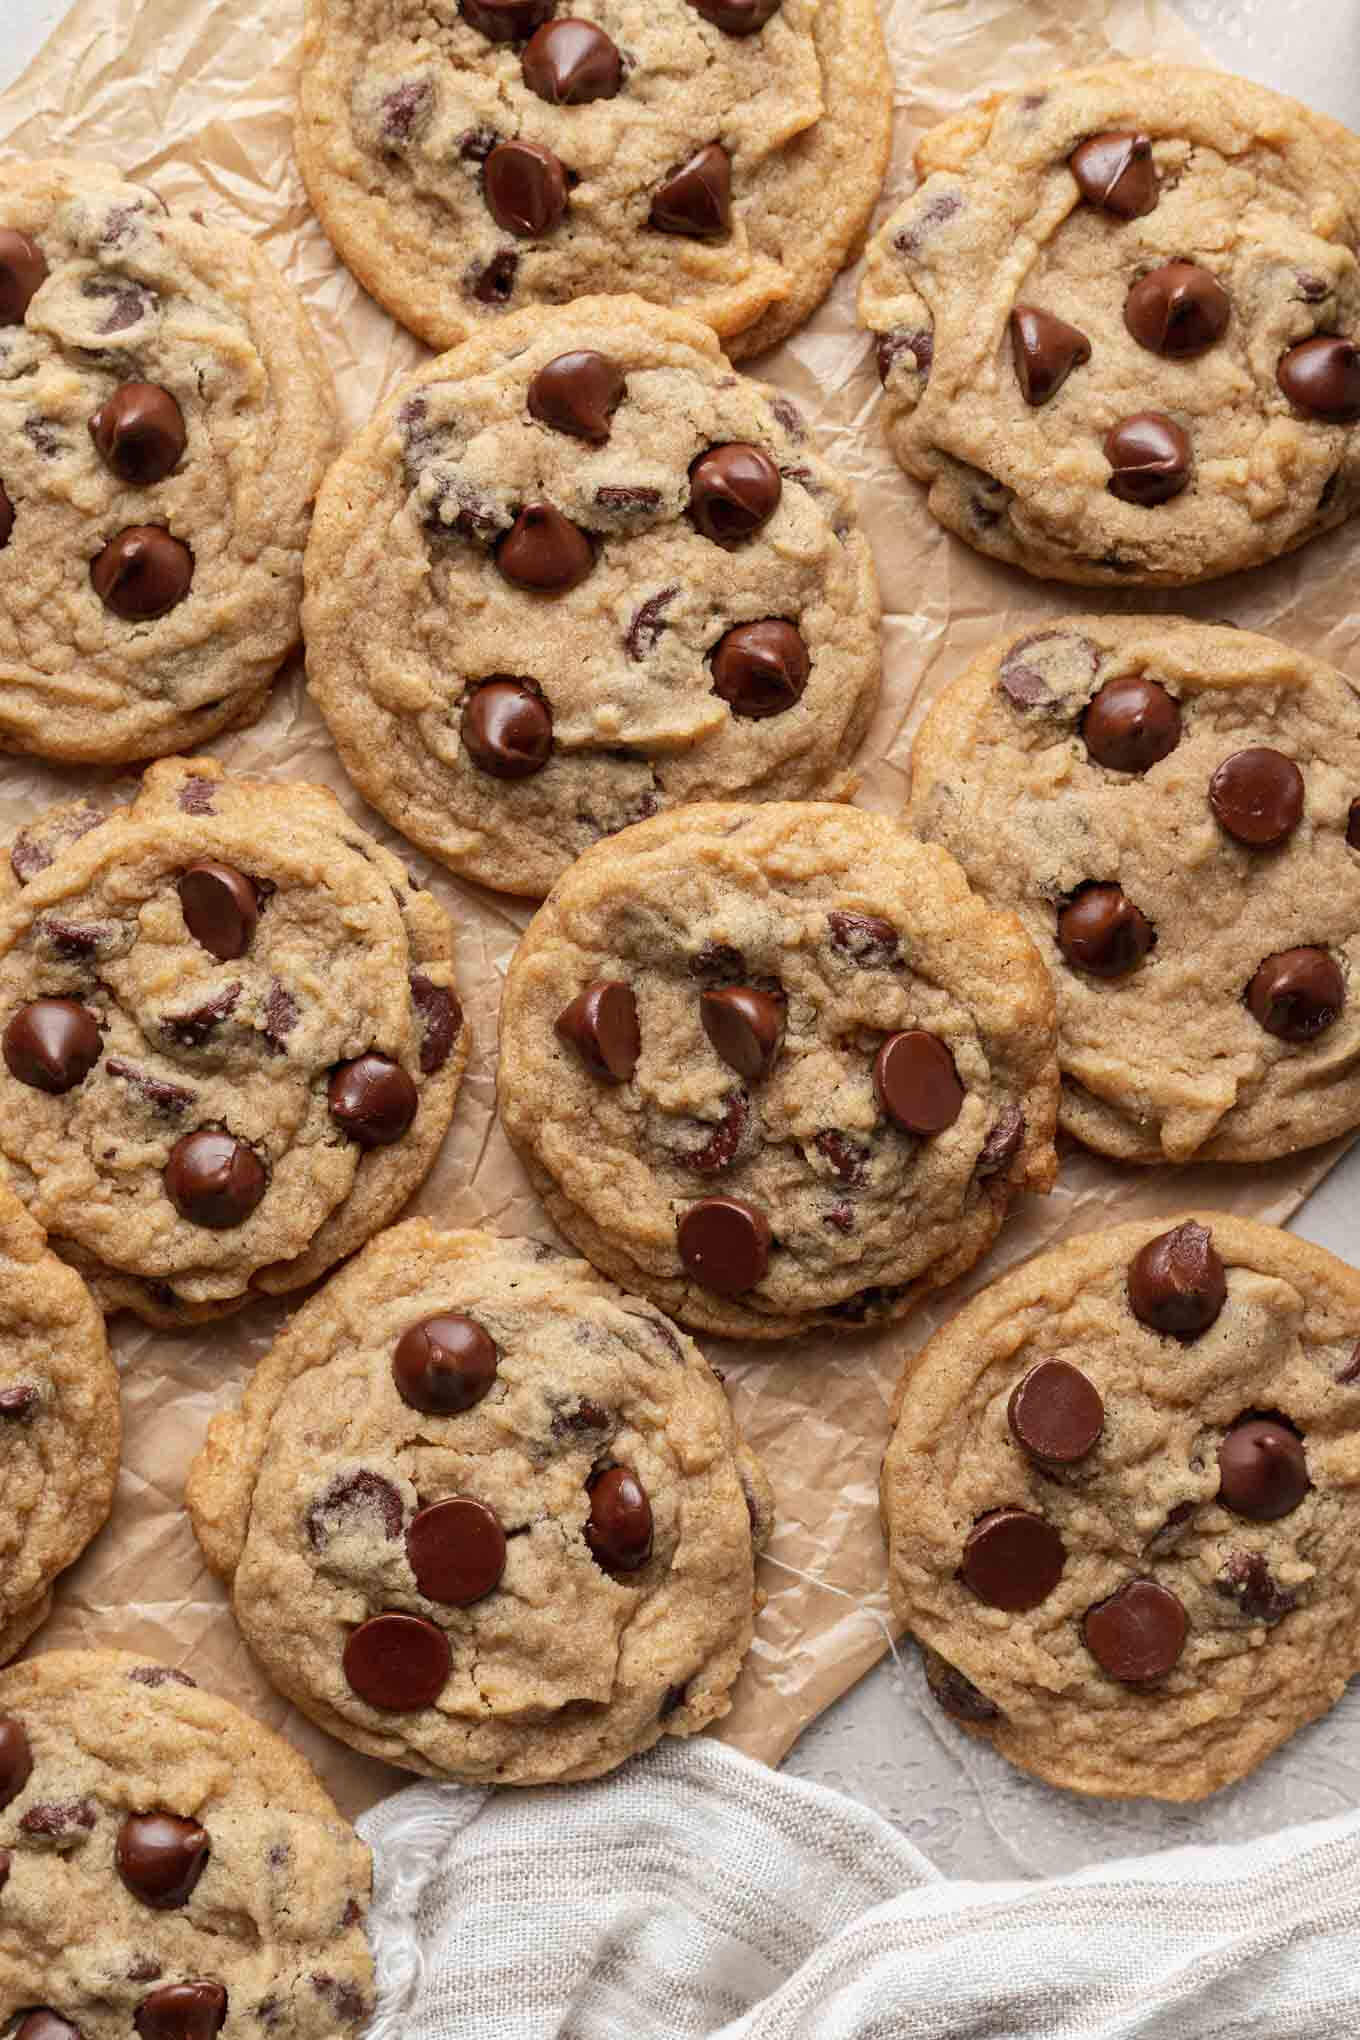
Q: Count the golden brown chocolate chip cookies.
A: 11